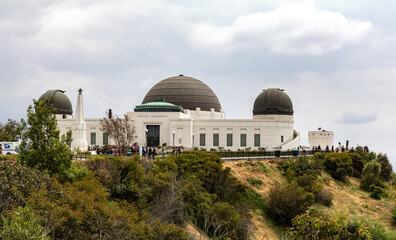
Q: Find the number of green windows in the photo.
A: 7